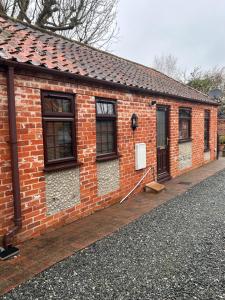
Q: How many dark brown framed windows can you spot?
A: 4